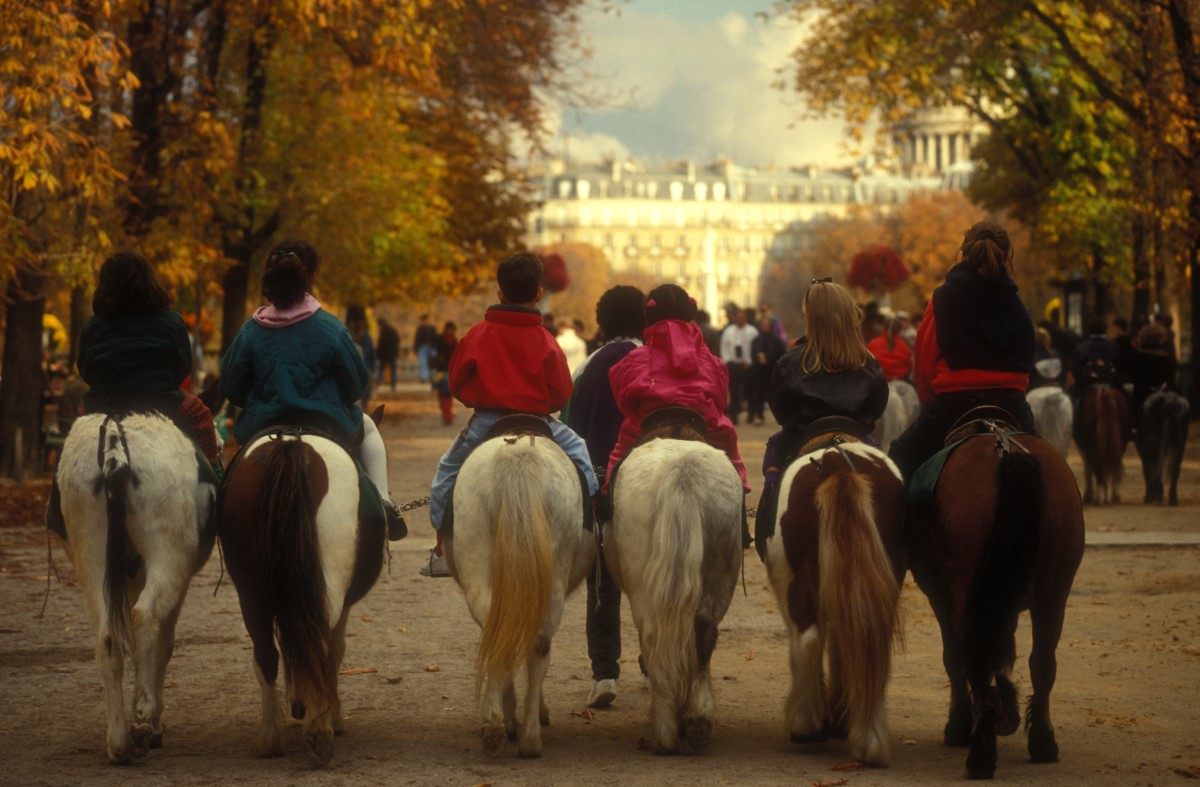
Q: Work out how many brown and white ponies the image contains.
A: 2